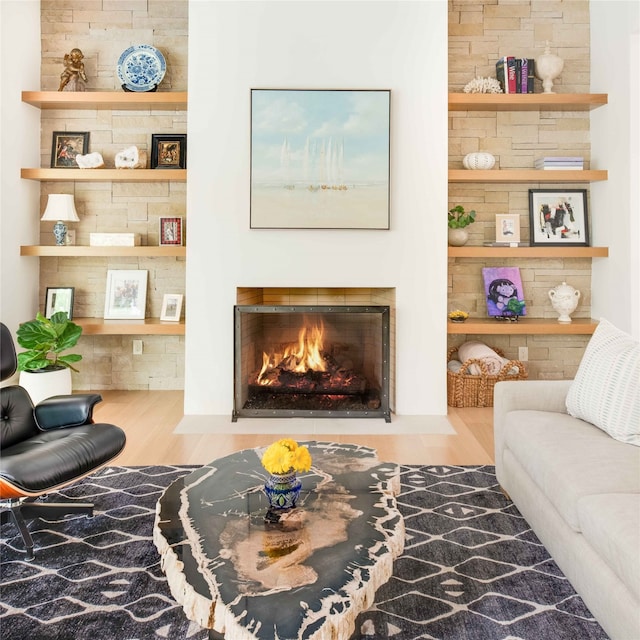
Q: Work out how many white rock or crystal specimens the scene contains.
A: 2